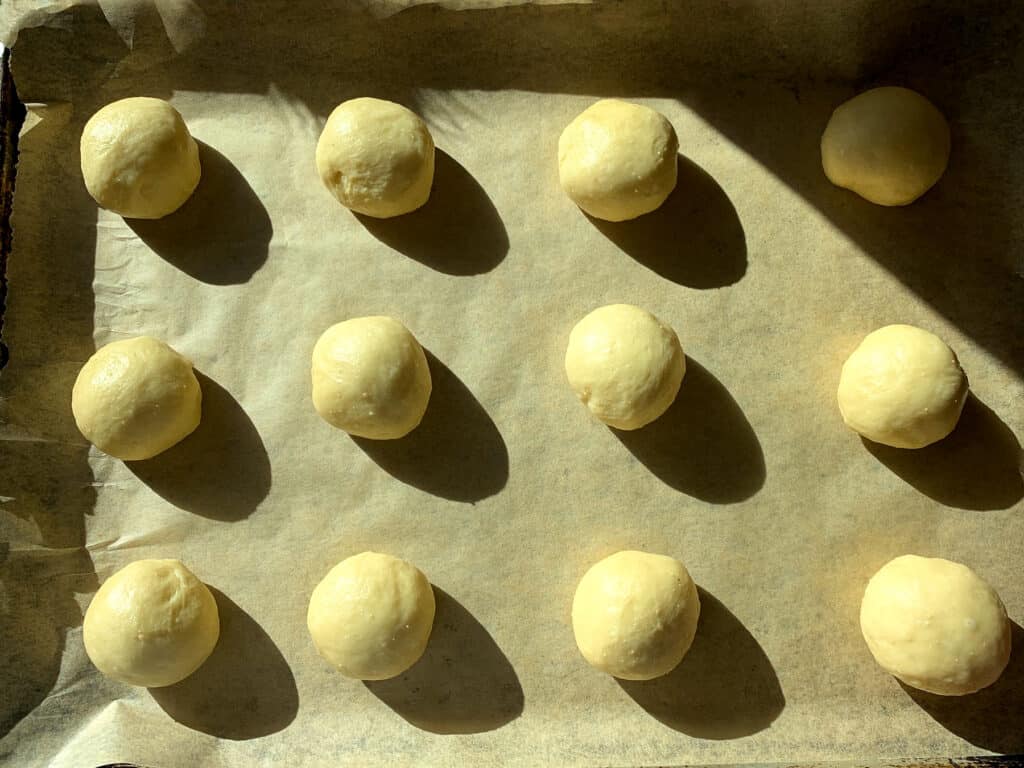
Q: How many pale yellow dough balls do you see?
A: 12